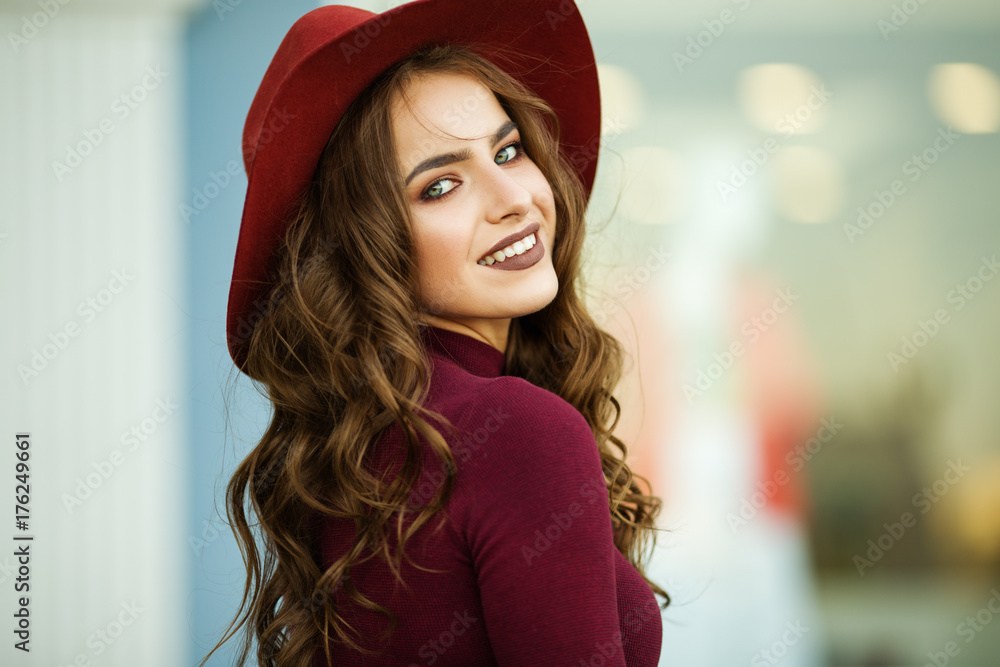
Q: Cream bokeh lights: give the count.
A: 5